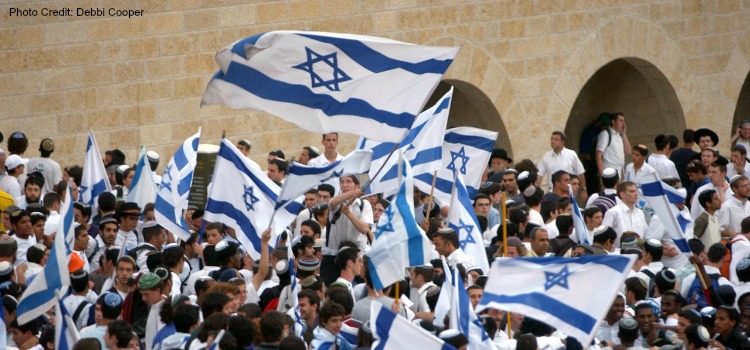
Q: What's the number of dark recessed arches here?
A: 3